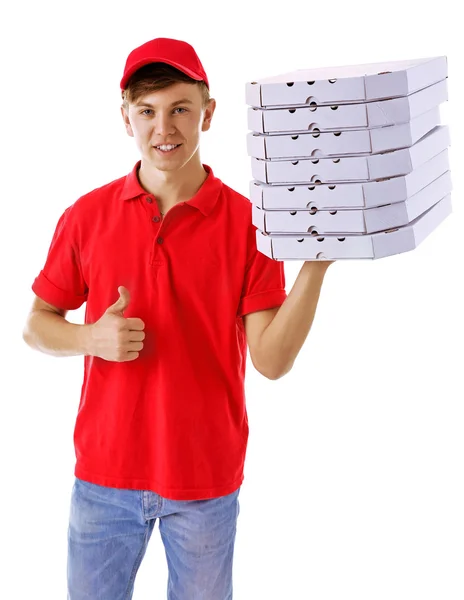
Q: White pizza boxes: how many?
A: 7